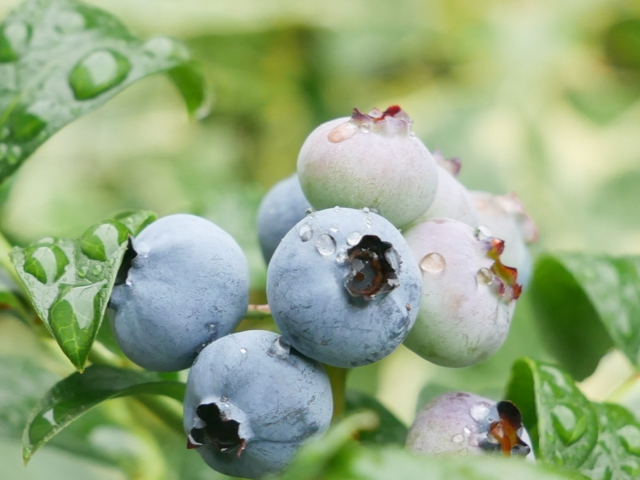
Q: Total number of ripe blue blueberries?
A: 4